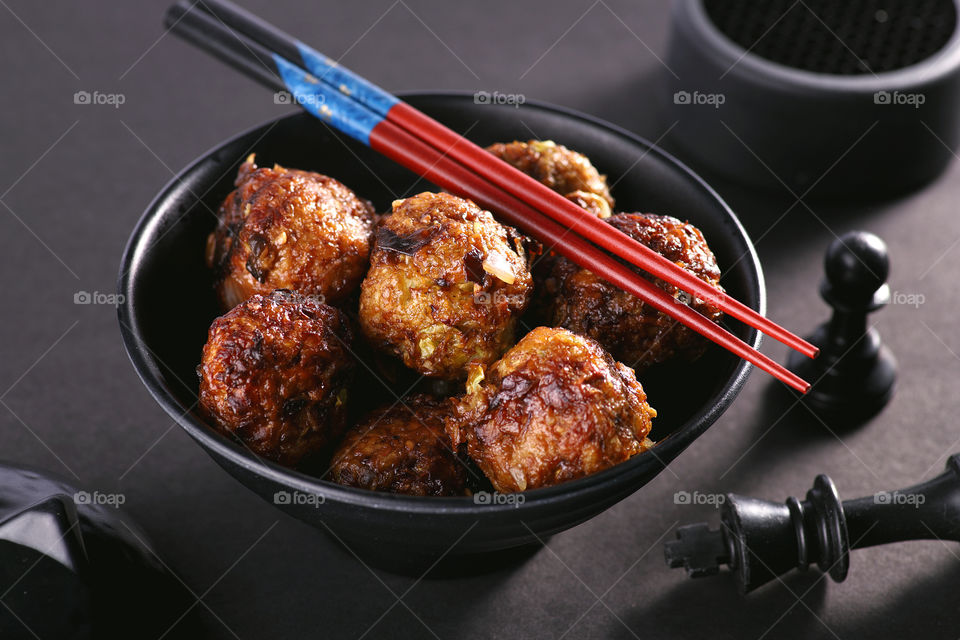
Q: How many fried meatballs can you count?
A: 7